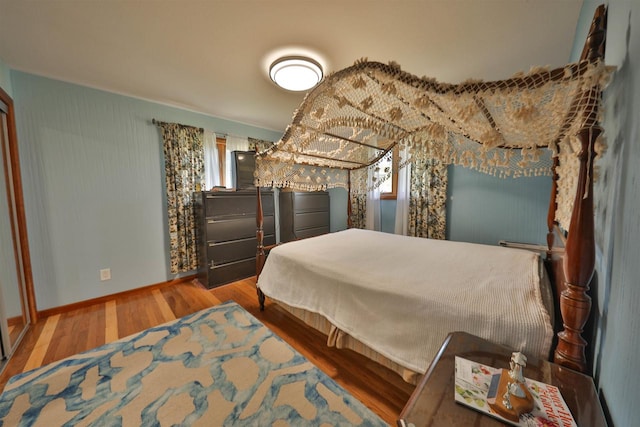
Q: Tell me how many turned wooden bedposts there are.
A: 4